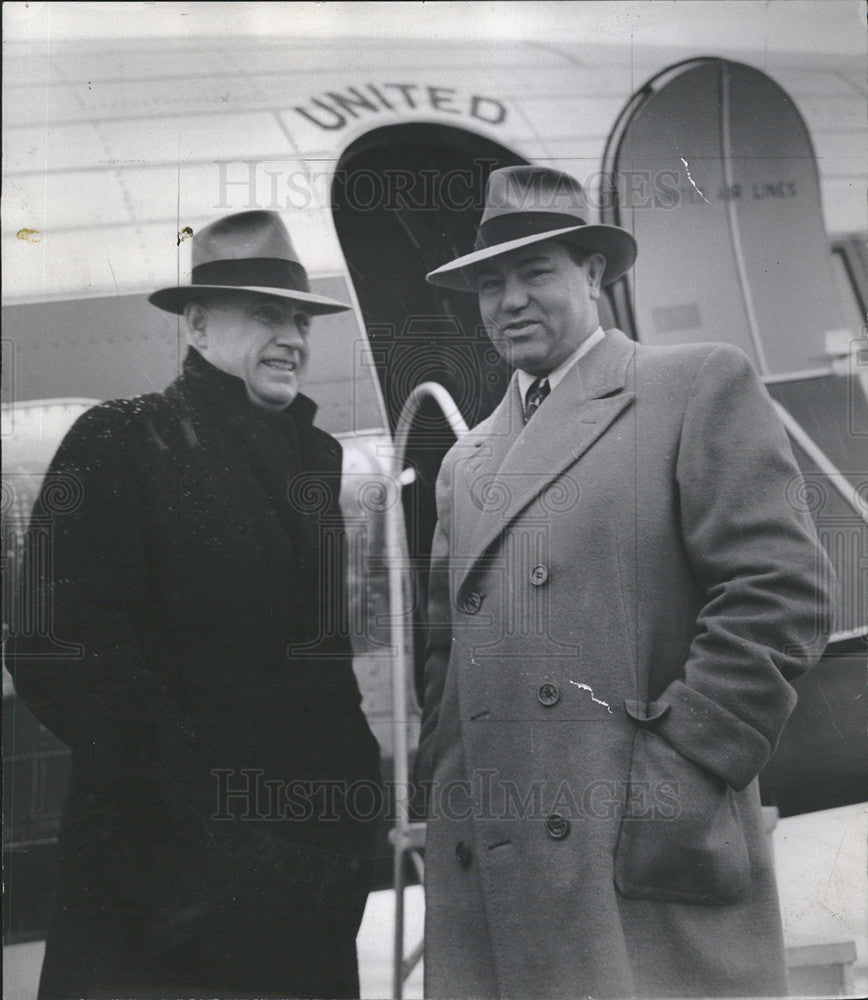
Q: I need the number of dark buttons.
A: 5